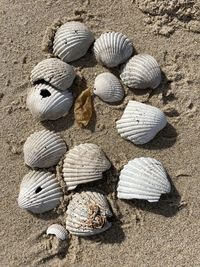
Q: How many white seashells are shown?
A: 13